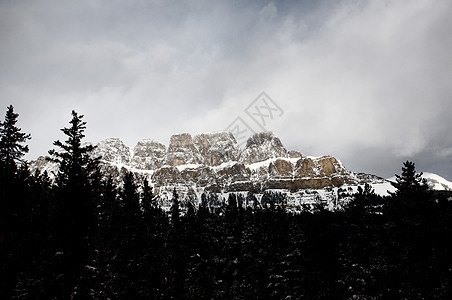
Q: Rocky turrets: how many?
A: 5